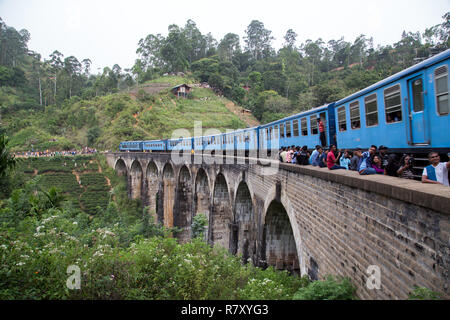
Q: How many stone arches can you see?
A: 9